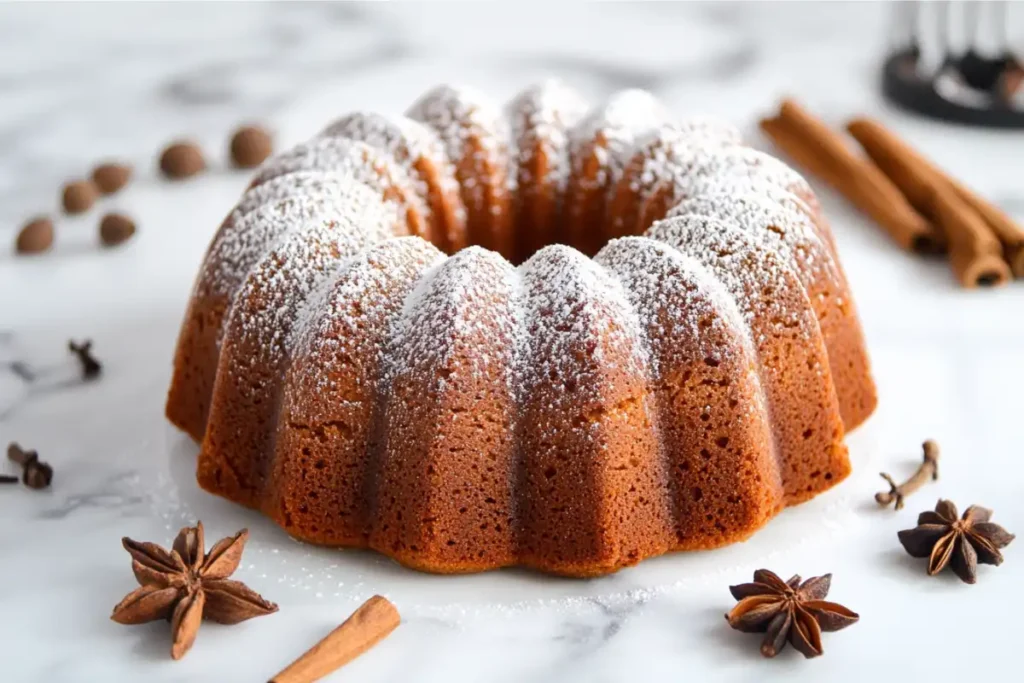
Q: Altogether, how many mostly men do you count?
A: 0